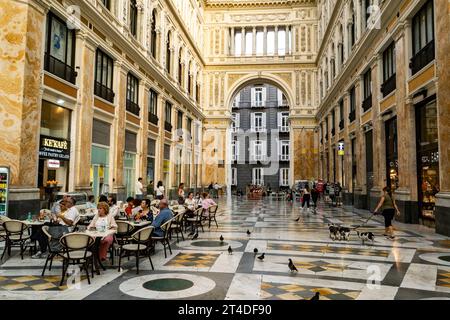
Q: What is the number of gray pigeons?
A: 8